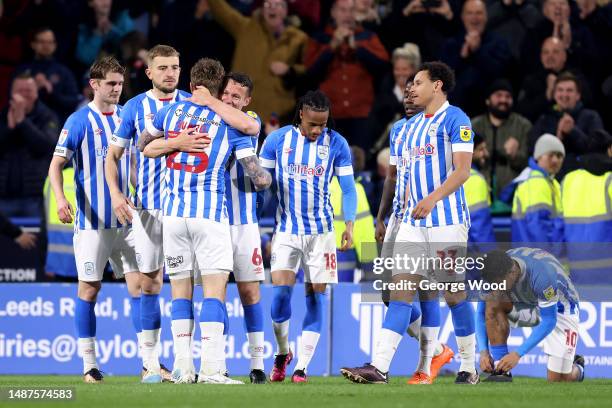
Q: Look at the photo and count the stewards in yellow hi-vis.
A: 5